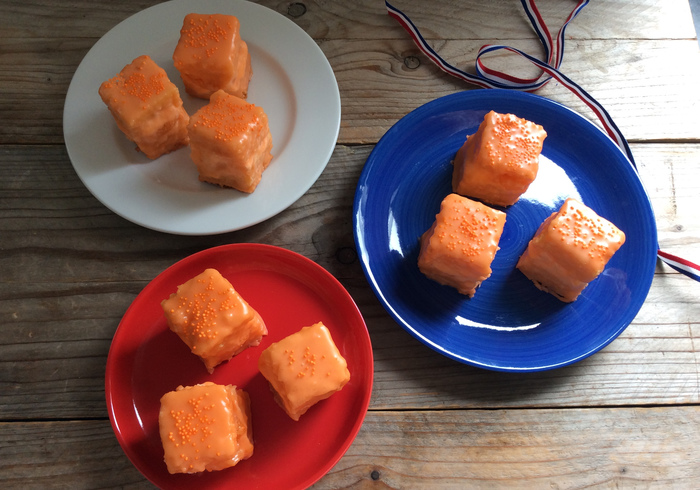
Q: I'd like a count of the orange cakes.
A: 9